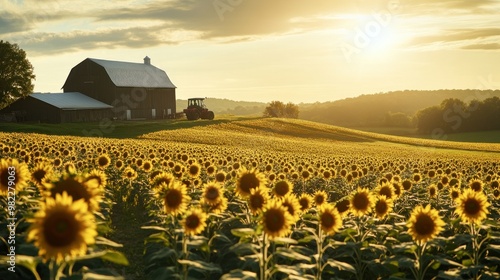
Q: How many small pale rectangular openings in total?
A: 3